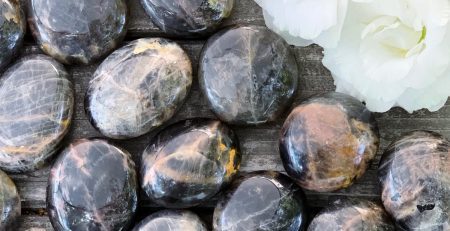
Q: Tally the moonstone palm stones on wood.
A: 14